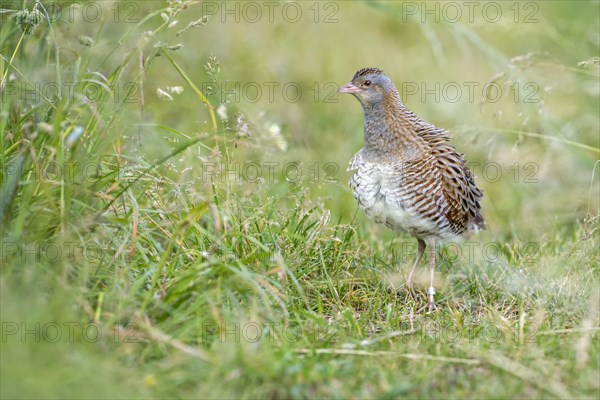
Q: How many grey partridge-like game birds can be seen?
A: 1